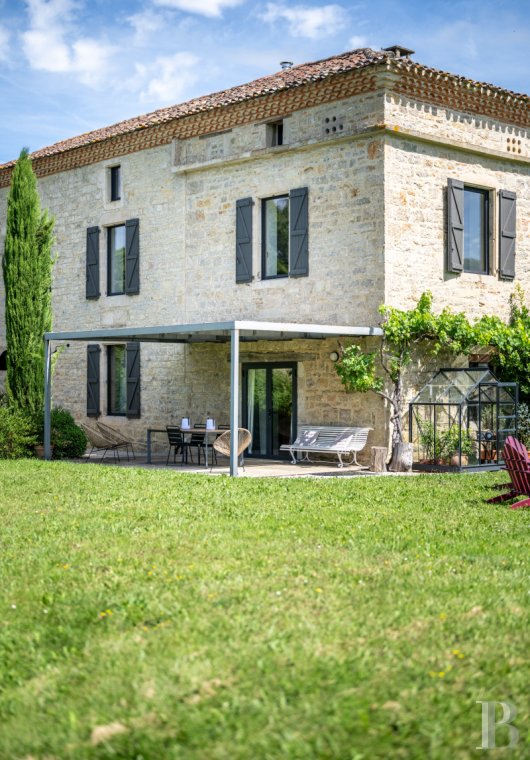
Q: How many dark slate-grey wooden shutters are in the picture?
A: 8